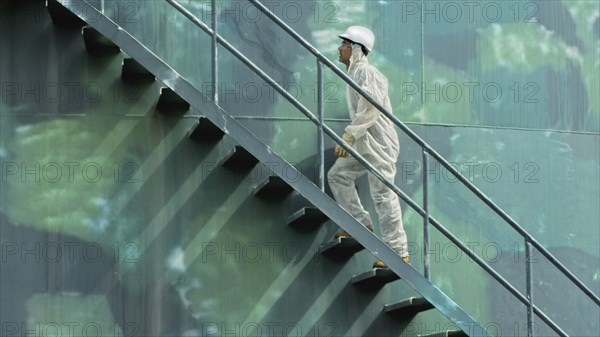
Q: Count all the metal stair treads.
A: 12